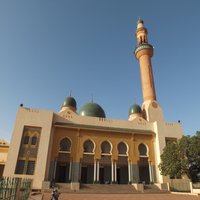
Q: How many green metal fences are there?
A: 1